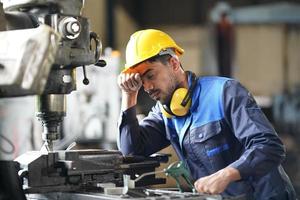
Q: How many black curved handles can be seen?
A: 2